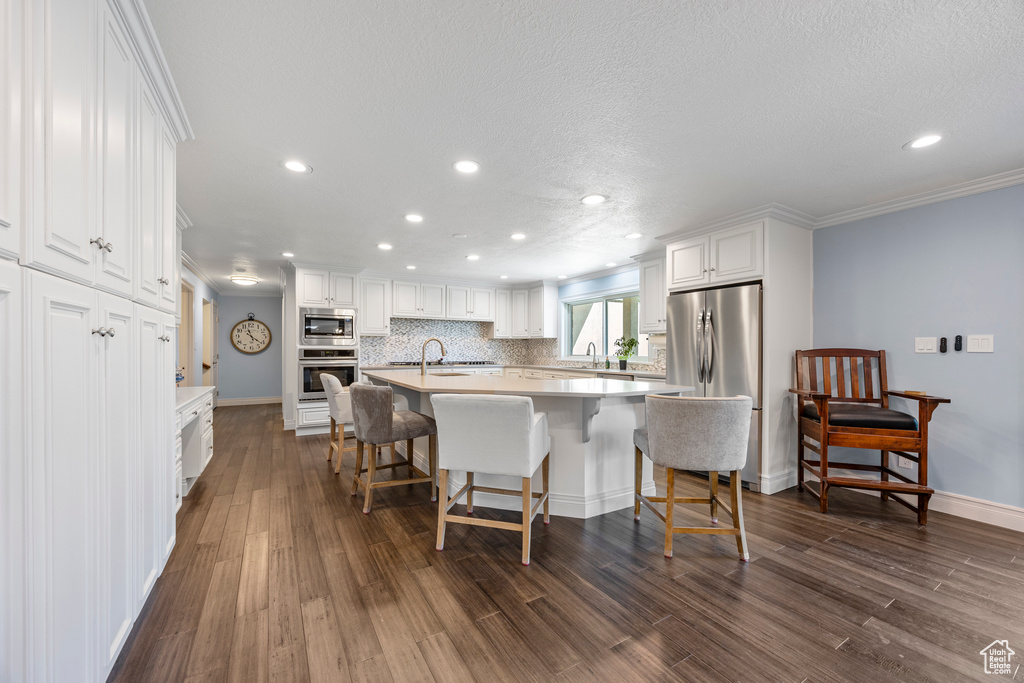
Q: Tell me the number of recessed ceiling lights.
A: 14